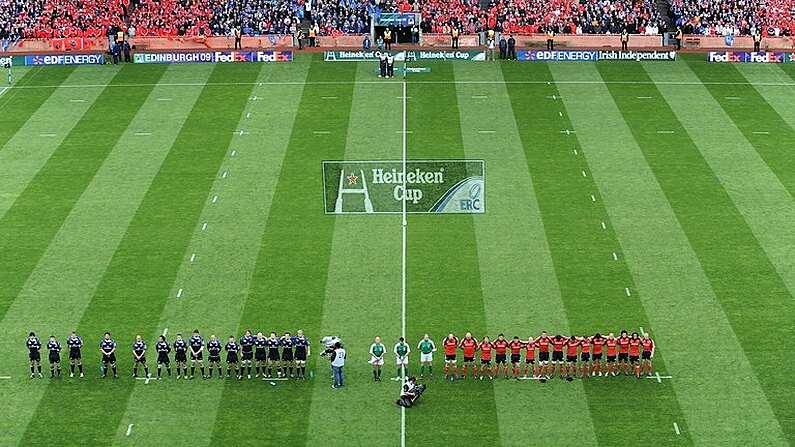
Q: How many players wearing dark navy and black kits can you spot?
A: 15